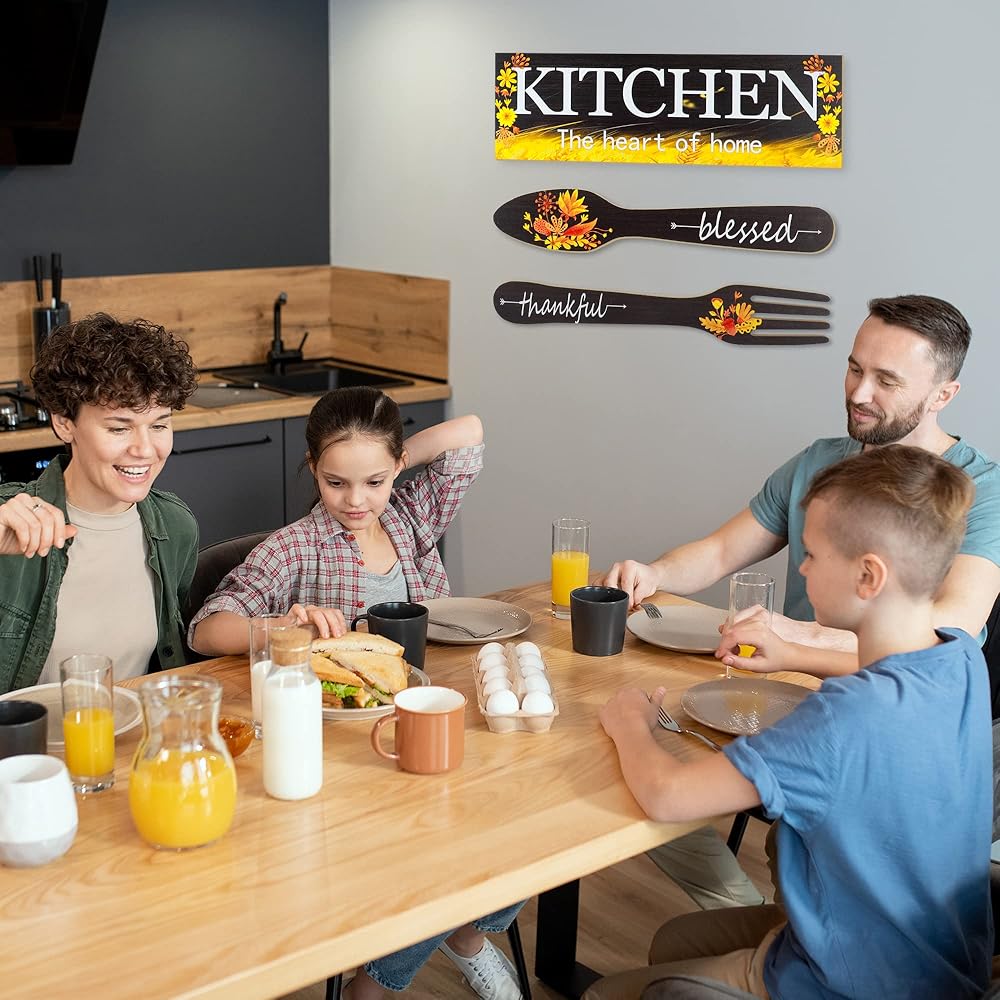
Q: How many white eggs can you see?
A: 10